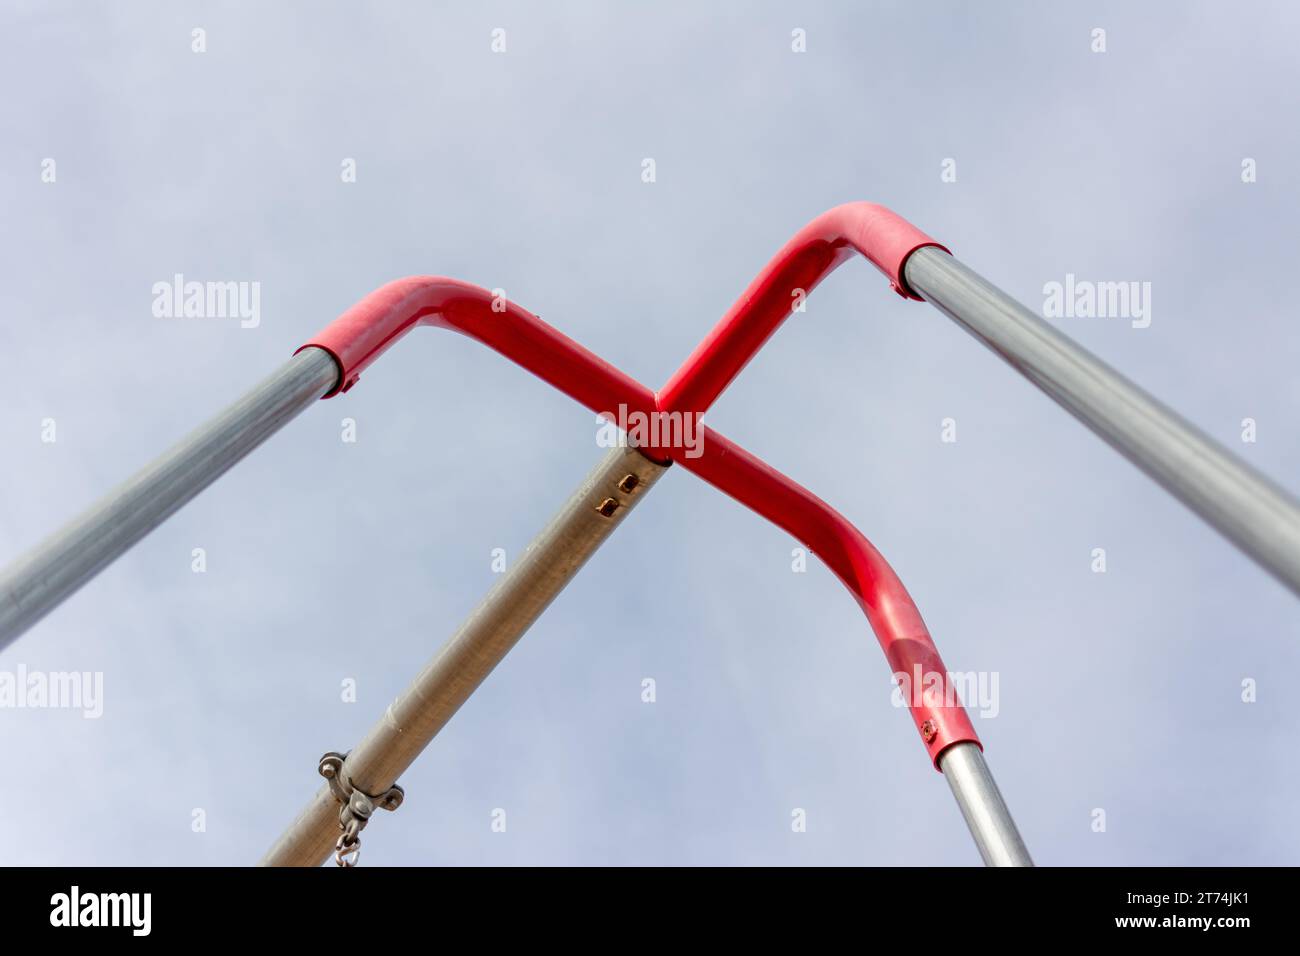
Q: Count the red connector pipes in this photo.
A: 3